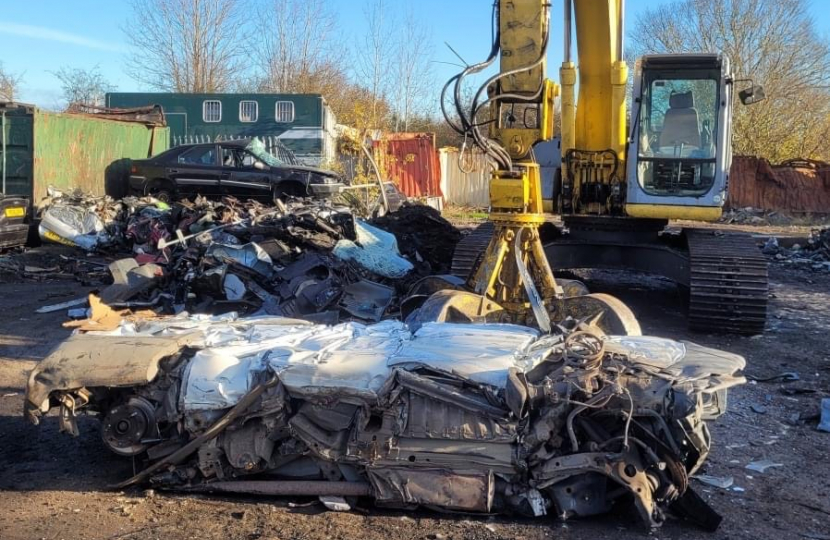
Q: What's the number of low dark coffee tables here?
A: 0